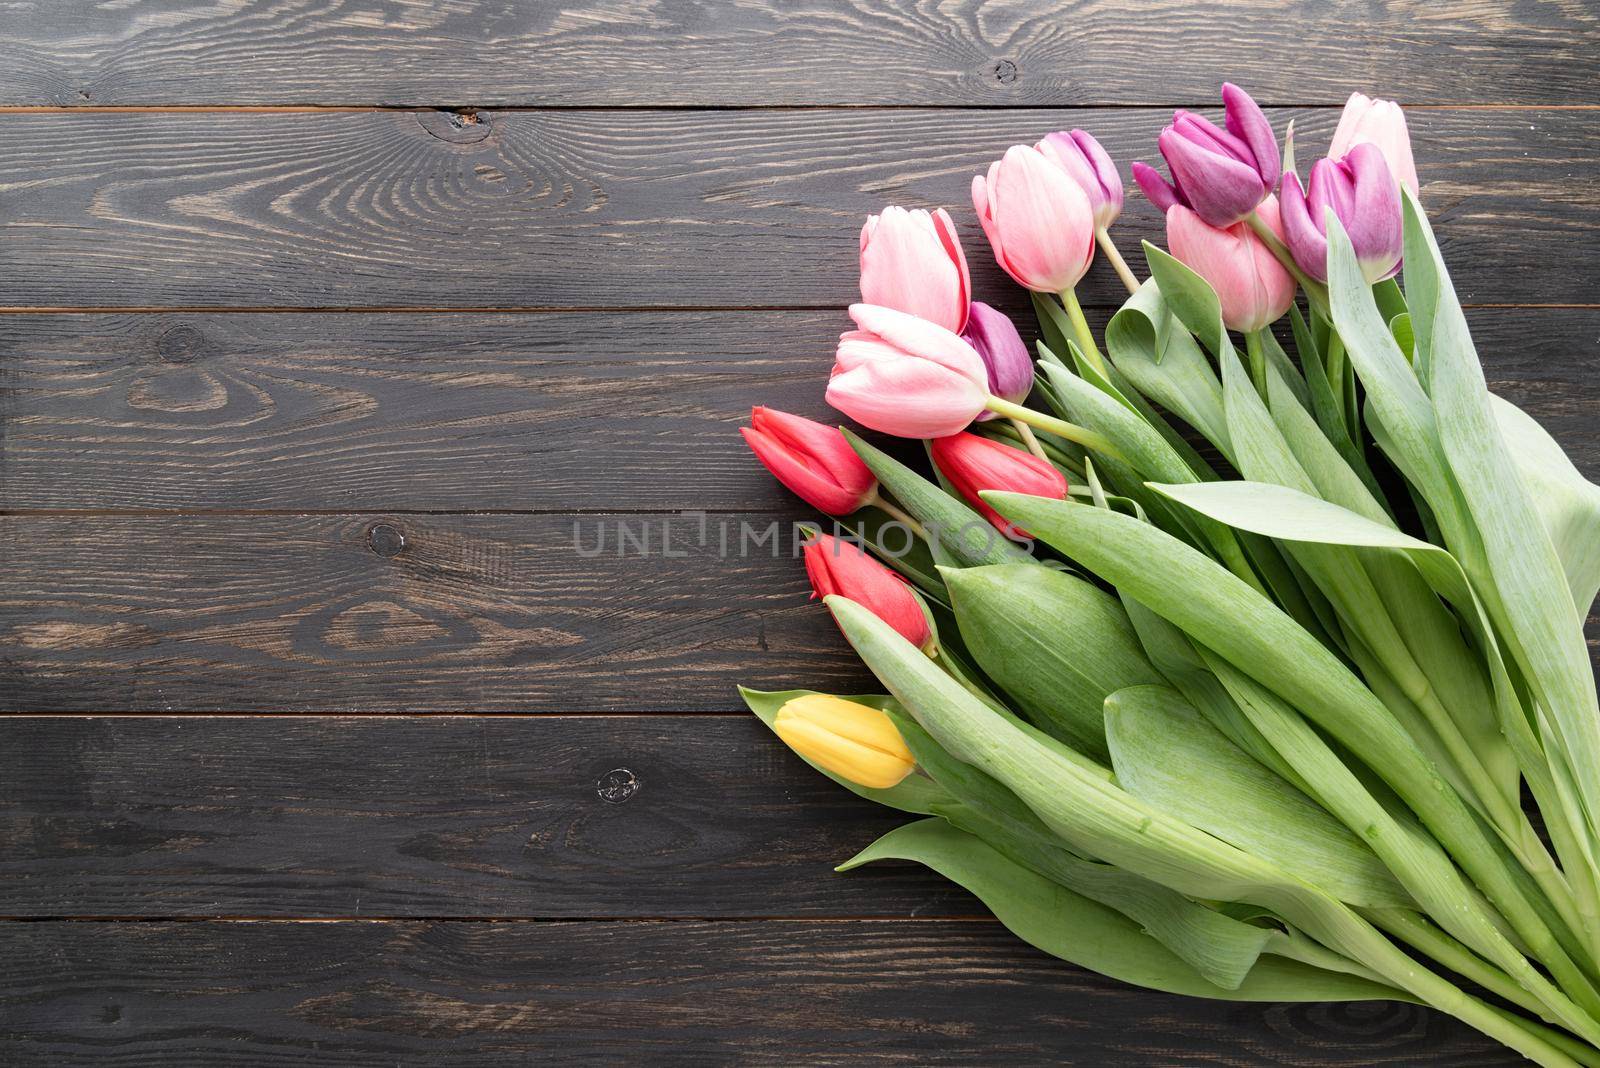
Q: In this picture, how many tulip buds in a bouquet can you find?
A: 13